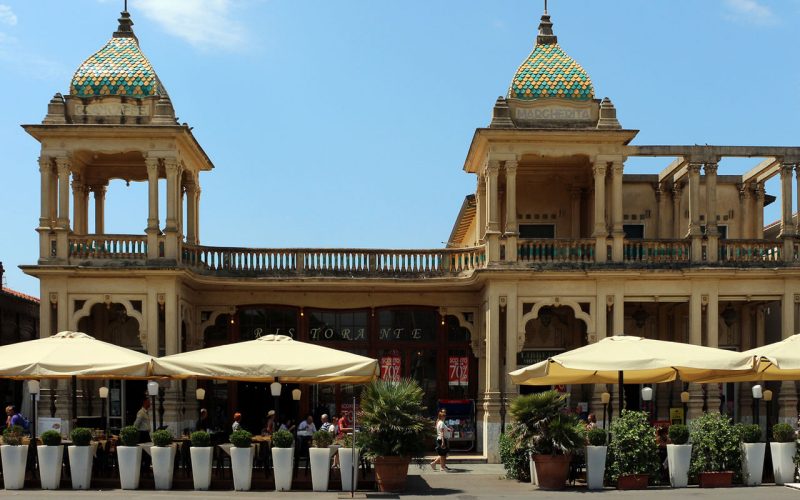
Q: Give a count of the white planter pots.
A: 14